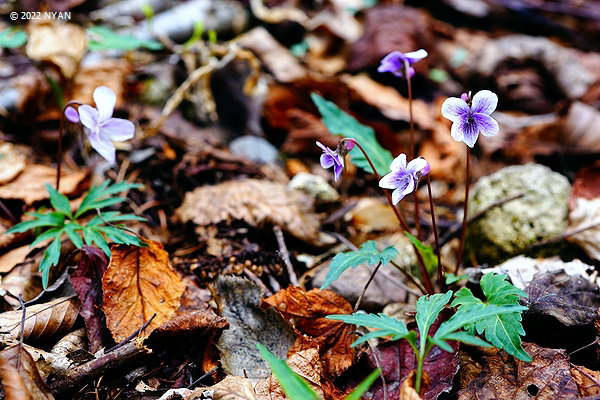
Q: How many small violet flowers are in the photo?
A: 5